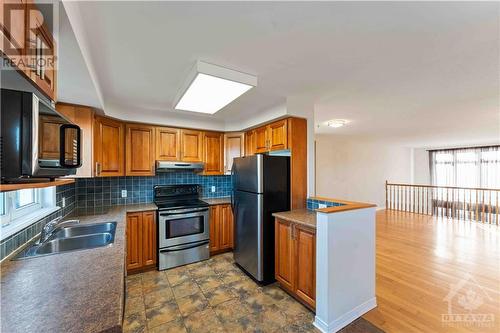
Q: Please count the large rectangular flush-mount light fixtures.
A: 1